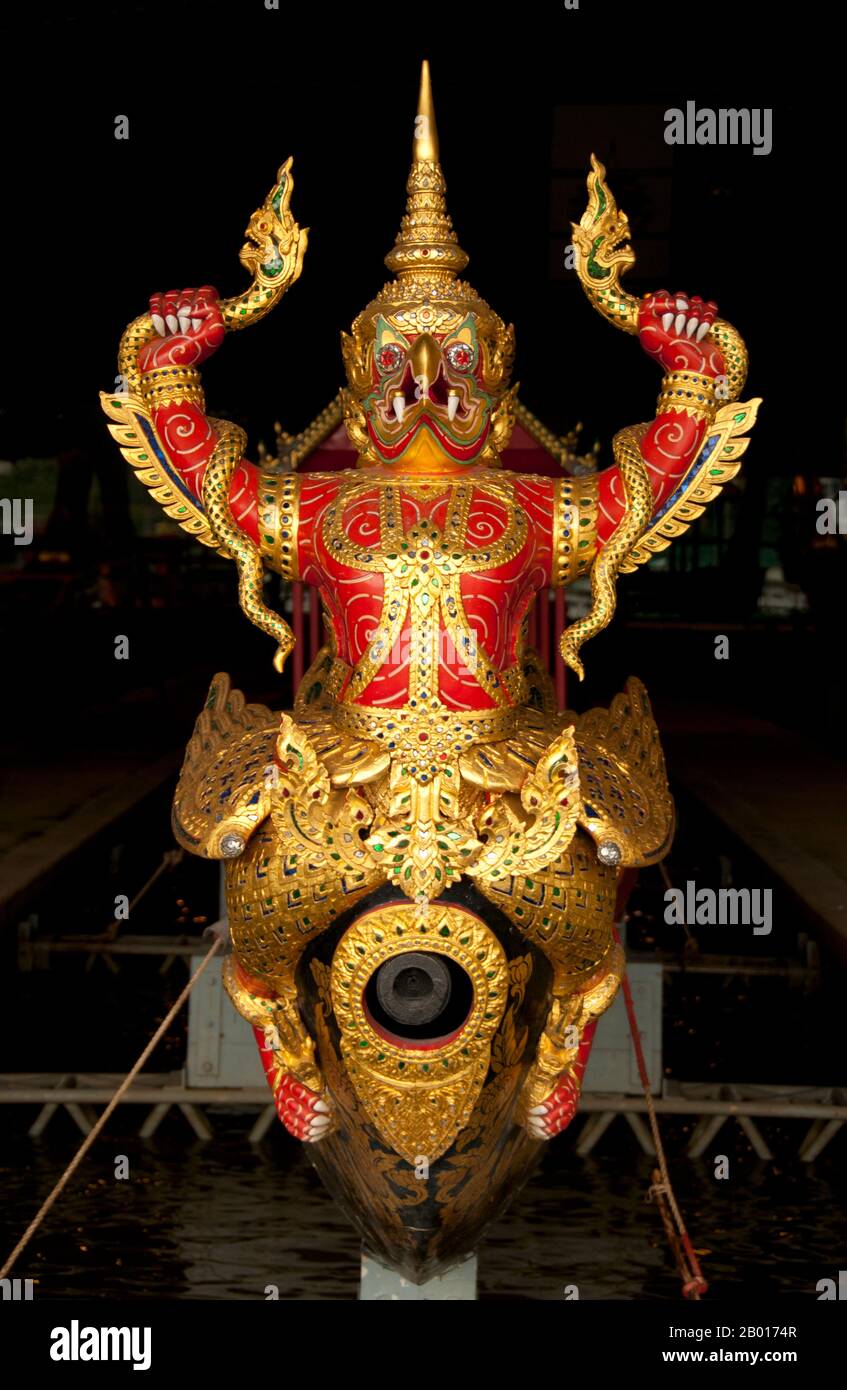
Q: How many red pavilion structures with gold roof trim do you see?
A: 1